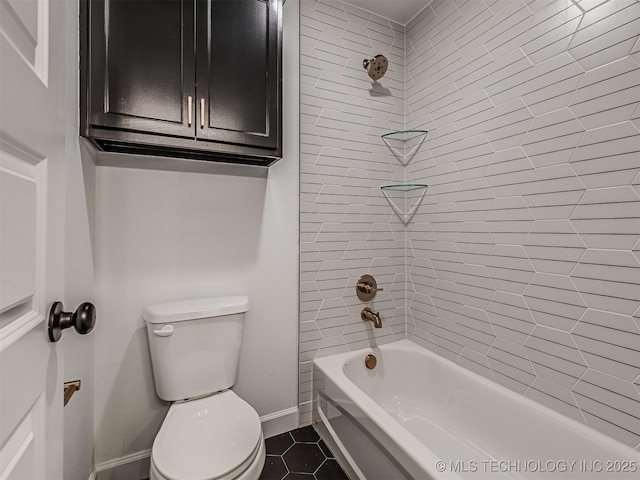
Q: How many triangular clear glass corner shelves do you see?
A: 2